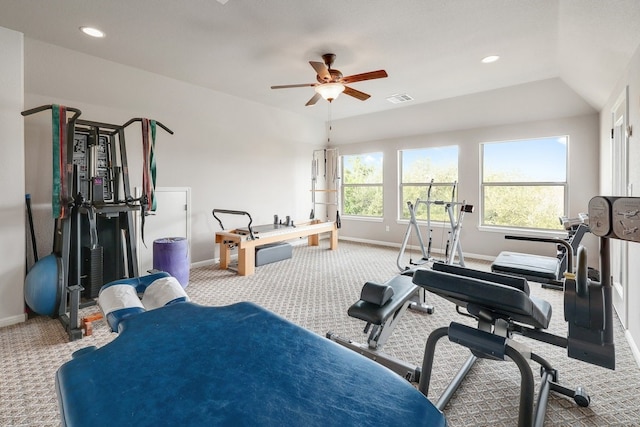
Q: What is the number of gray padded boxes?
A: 1